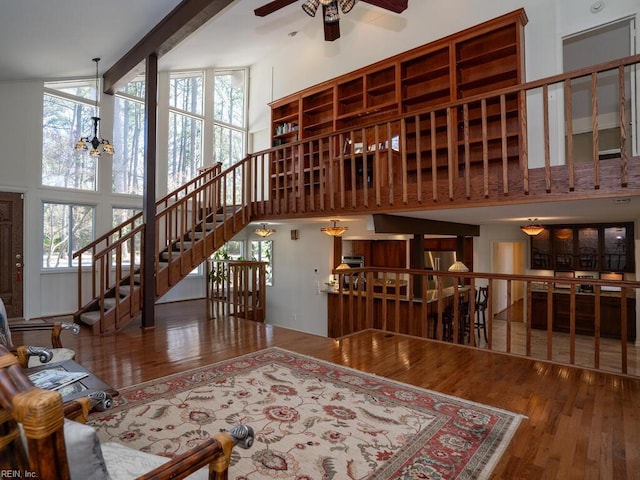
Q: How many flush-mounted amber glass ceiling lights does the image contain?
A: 3